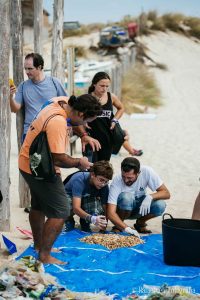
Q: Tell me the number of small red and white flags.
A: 0